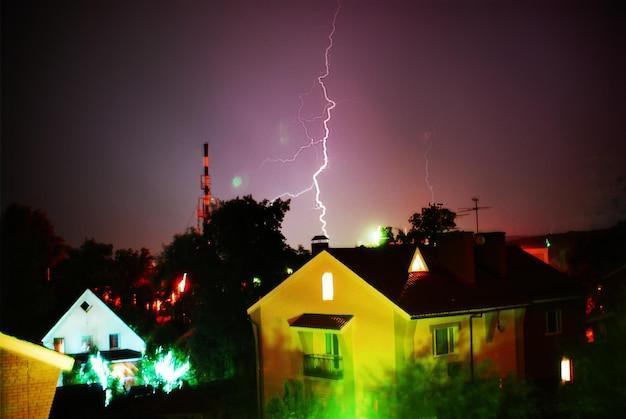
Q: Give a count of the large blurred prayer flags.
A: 0